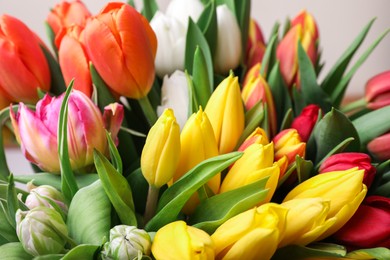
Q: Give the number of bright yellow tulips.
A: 8